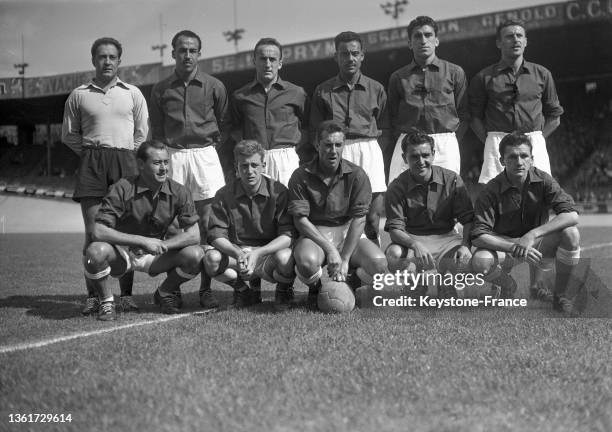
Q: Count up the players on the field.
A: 11